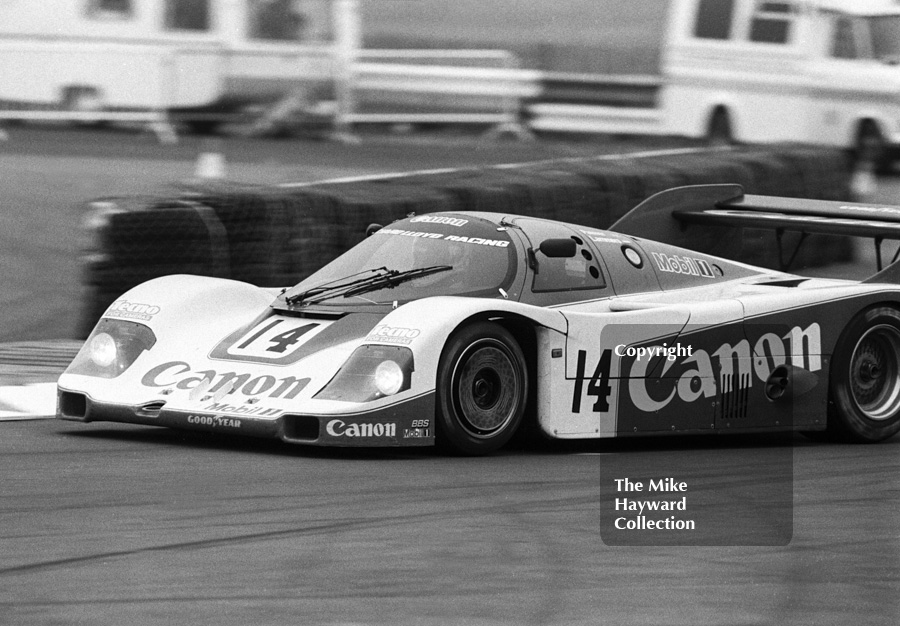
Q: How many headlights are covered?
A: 2